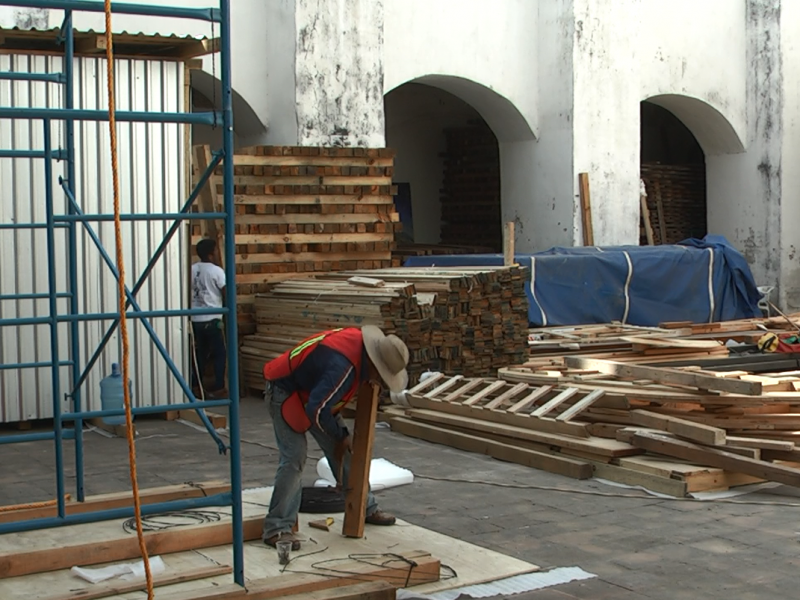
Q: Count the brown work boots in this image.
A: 2